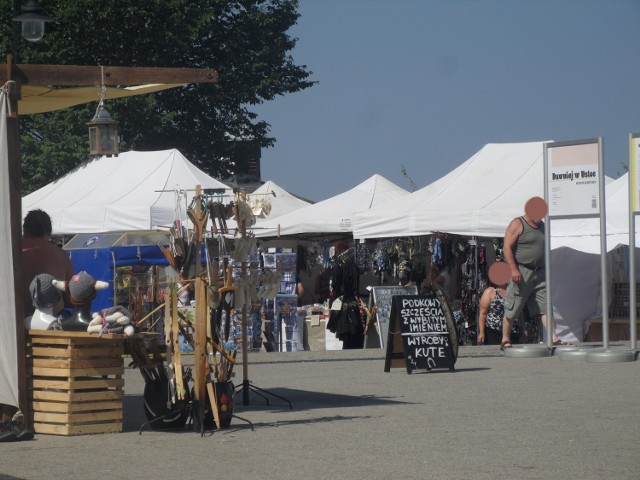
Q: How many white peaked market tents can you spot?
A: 5